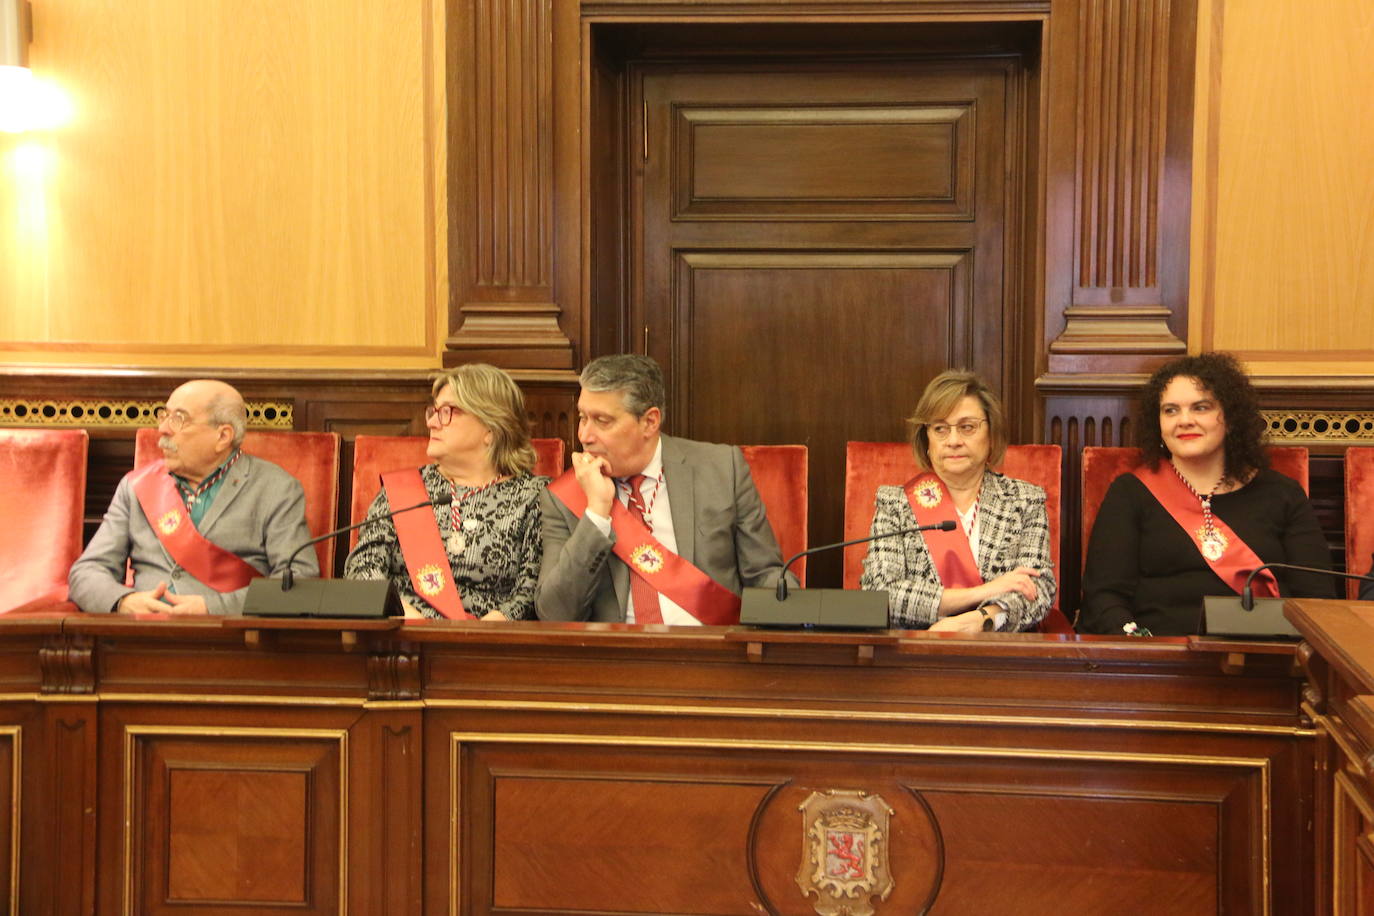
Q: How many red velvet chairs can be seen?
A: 7